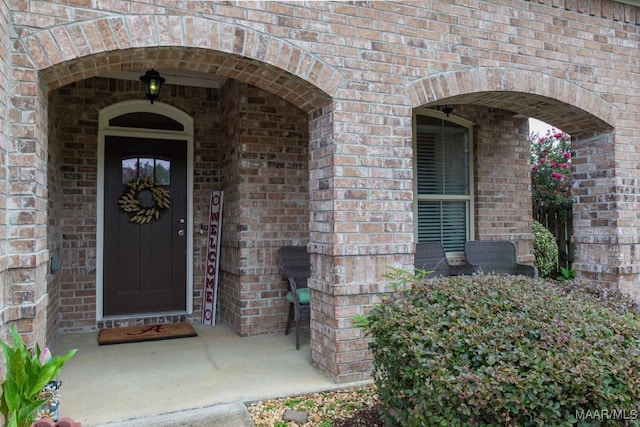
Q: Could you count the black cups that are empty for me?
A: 0